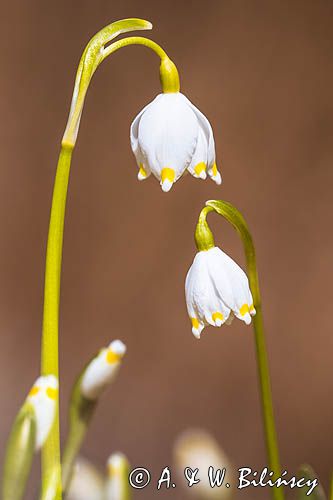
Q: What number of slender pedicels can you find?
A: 2